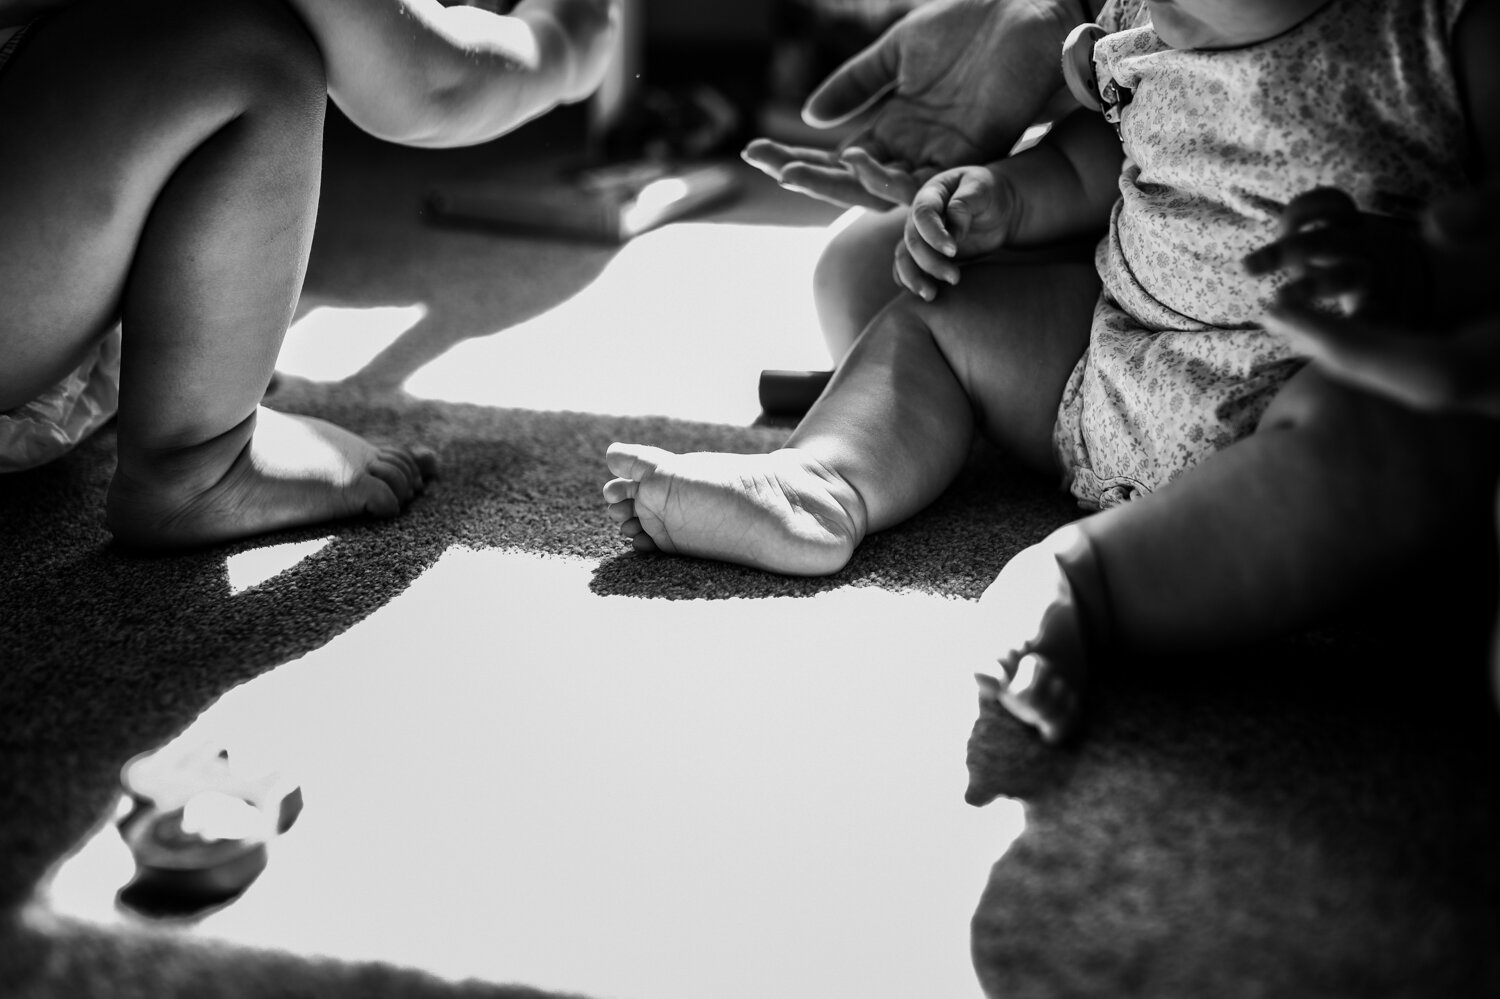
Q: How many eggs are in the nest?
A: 0